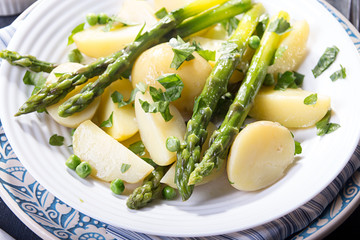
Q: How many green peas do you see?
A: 8